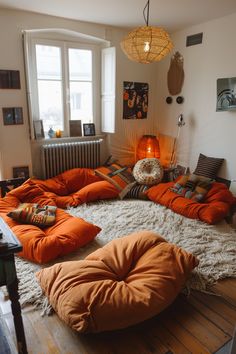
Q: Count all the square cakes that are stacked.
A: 0